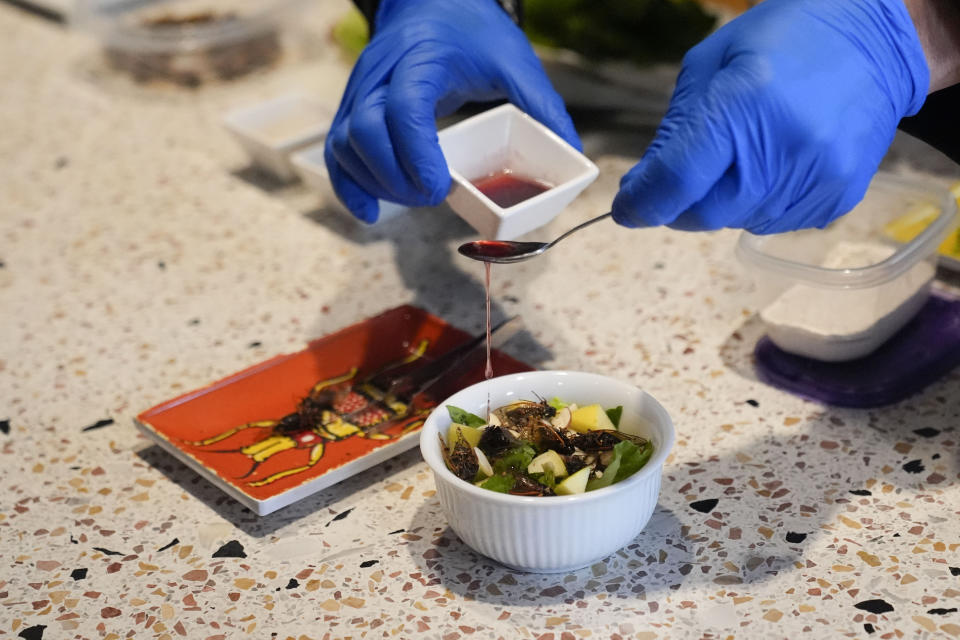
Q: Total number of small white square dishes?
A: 3